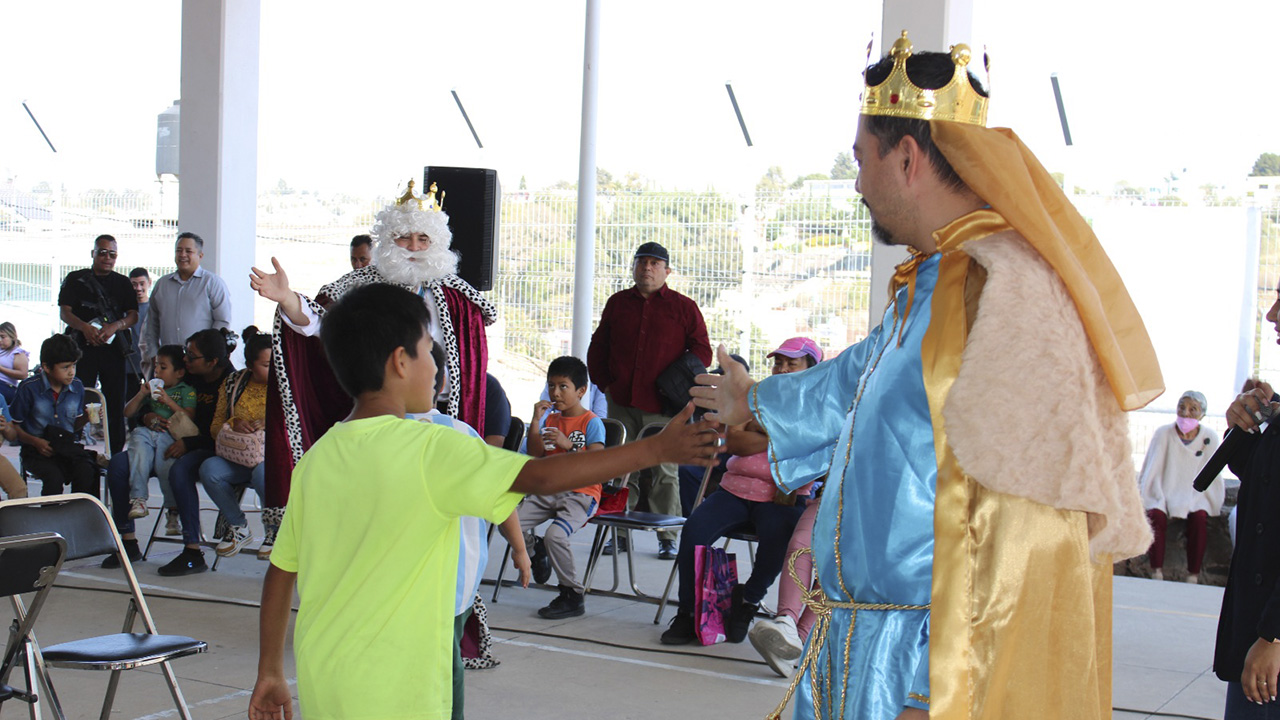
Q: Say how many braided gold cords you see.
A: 1